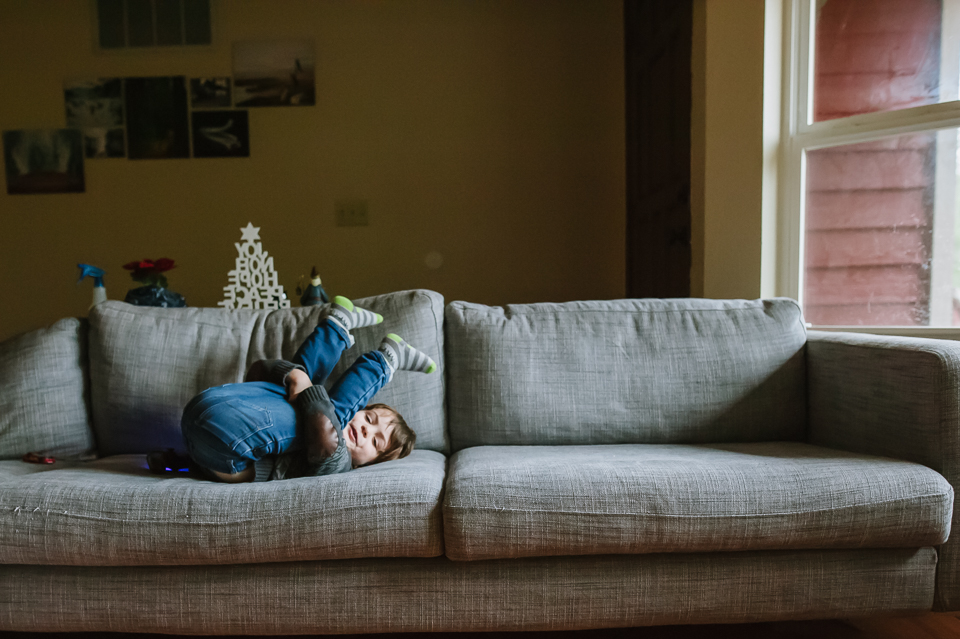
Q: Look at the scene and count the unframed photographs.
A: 7